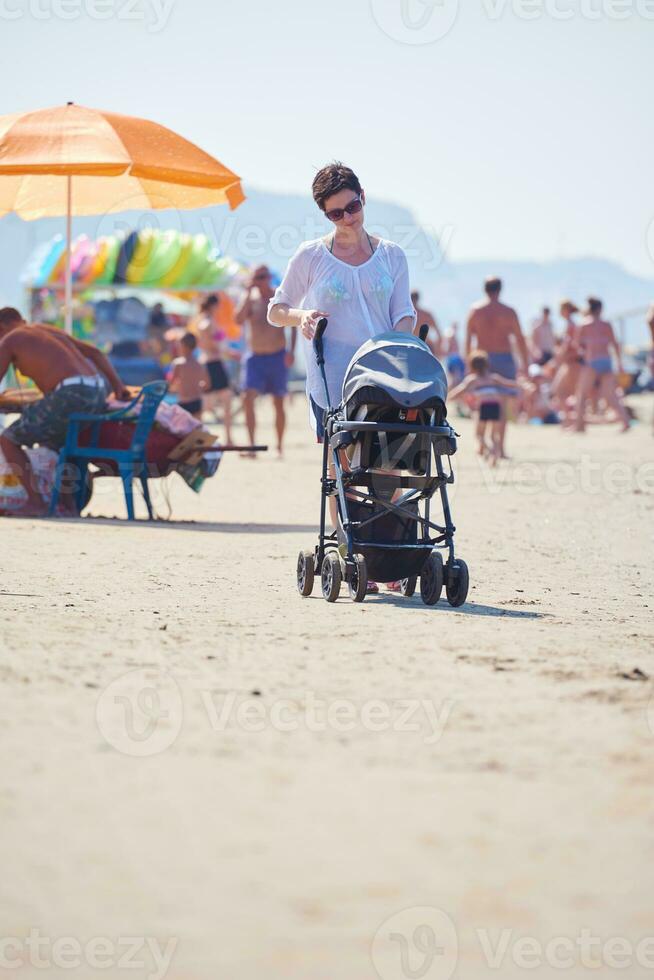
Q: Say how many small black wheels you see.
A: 6